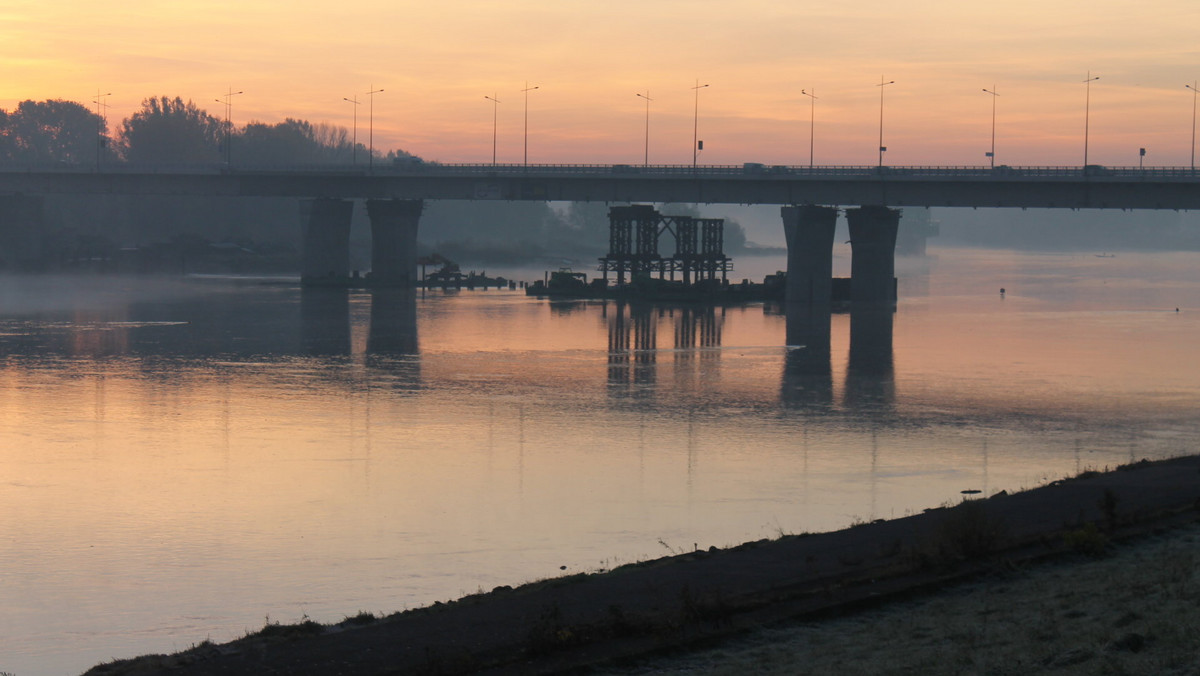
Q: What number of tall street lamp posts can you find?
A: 15